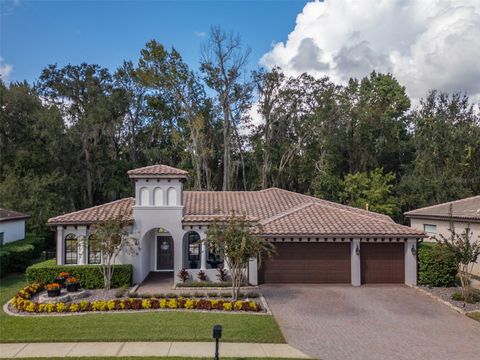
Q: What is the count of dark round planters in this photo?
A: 3